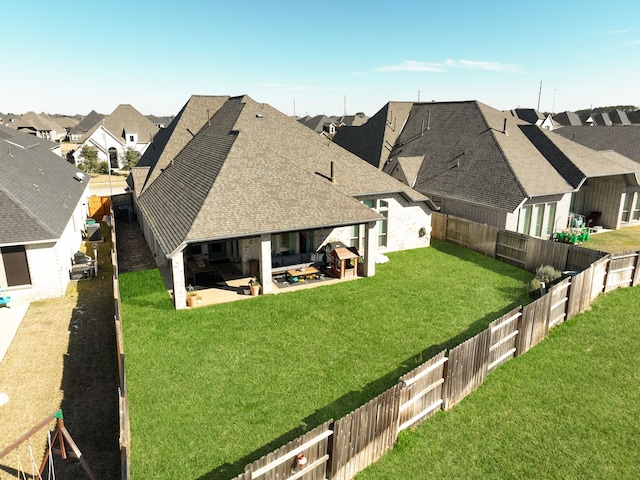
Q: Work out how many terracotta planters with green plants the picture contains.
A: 2